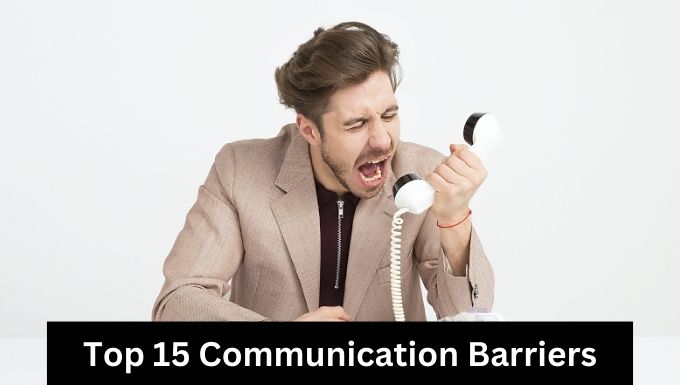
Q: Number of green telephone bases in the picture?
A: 0